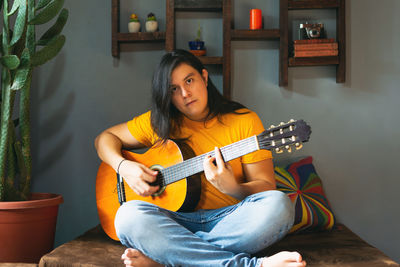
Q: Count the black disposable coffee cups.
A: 0